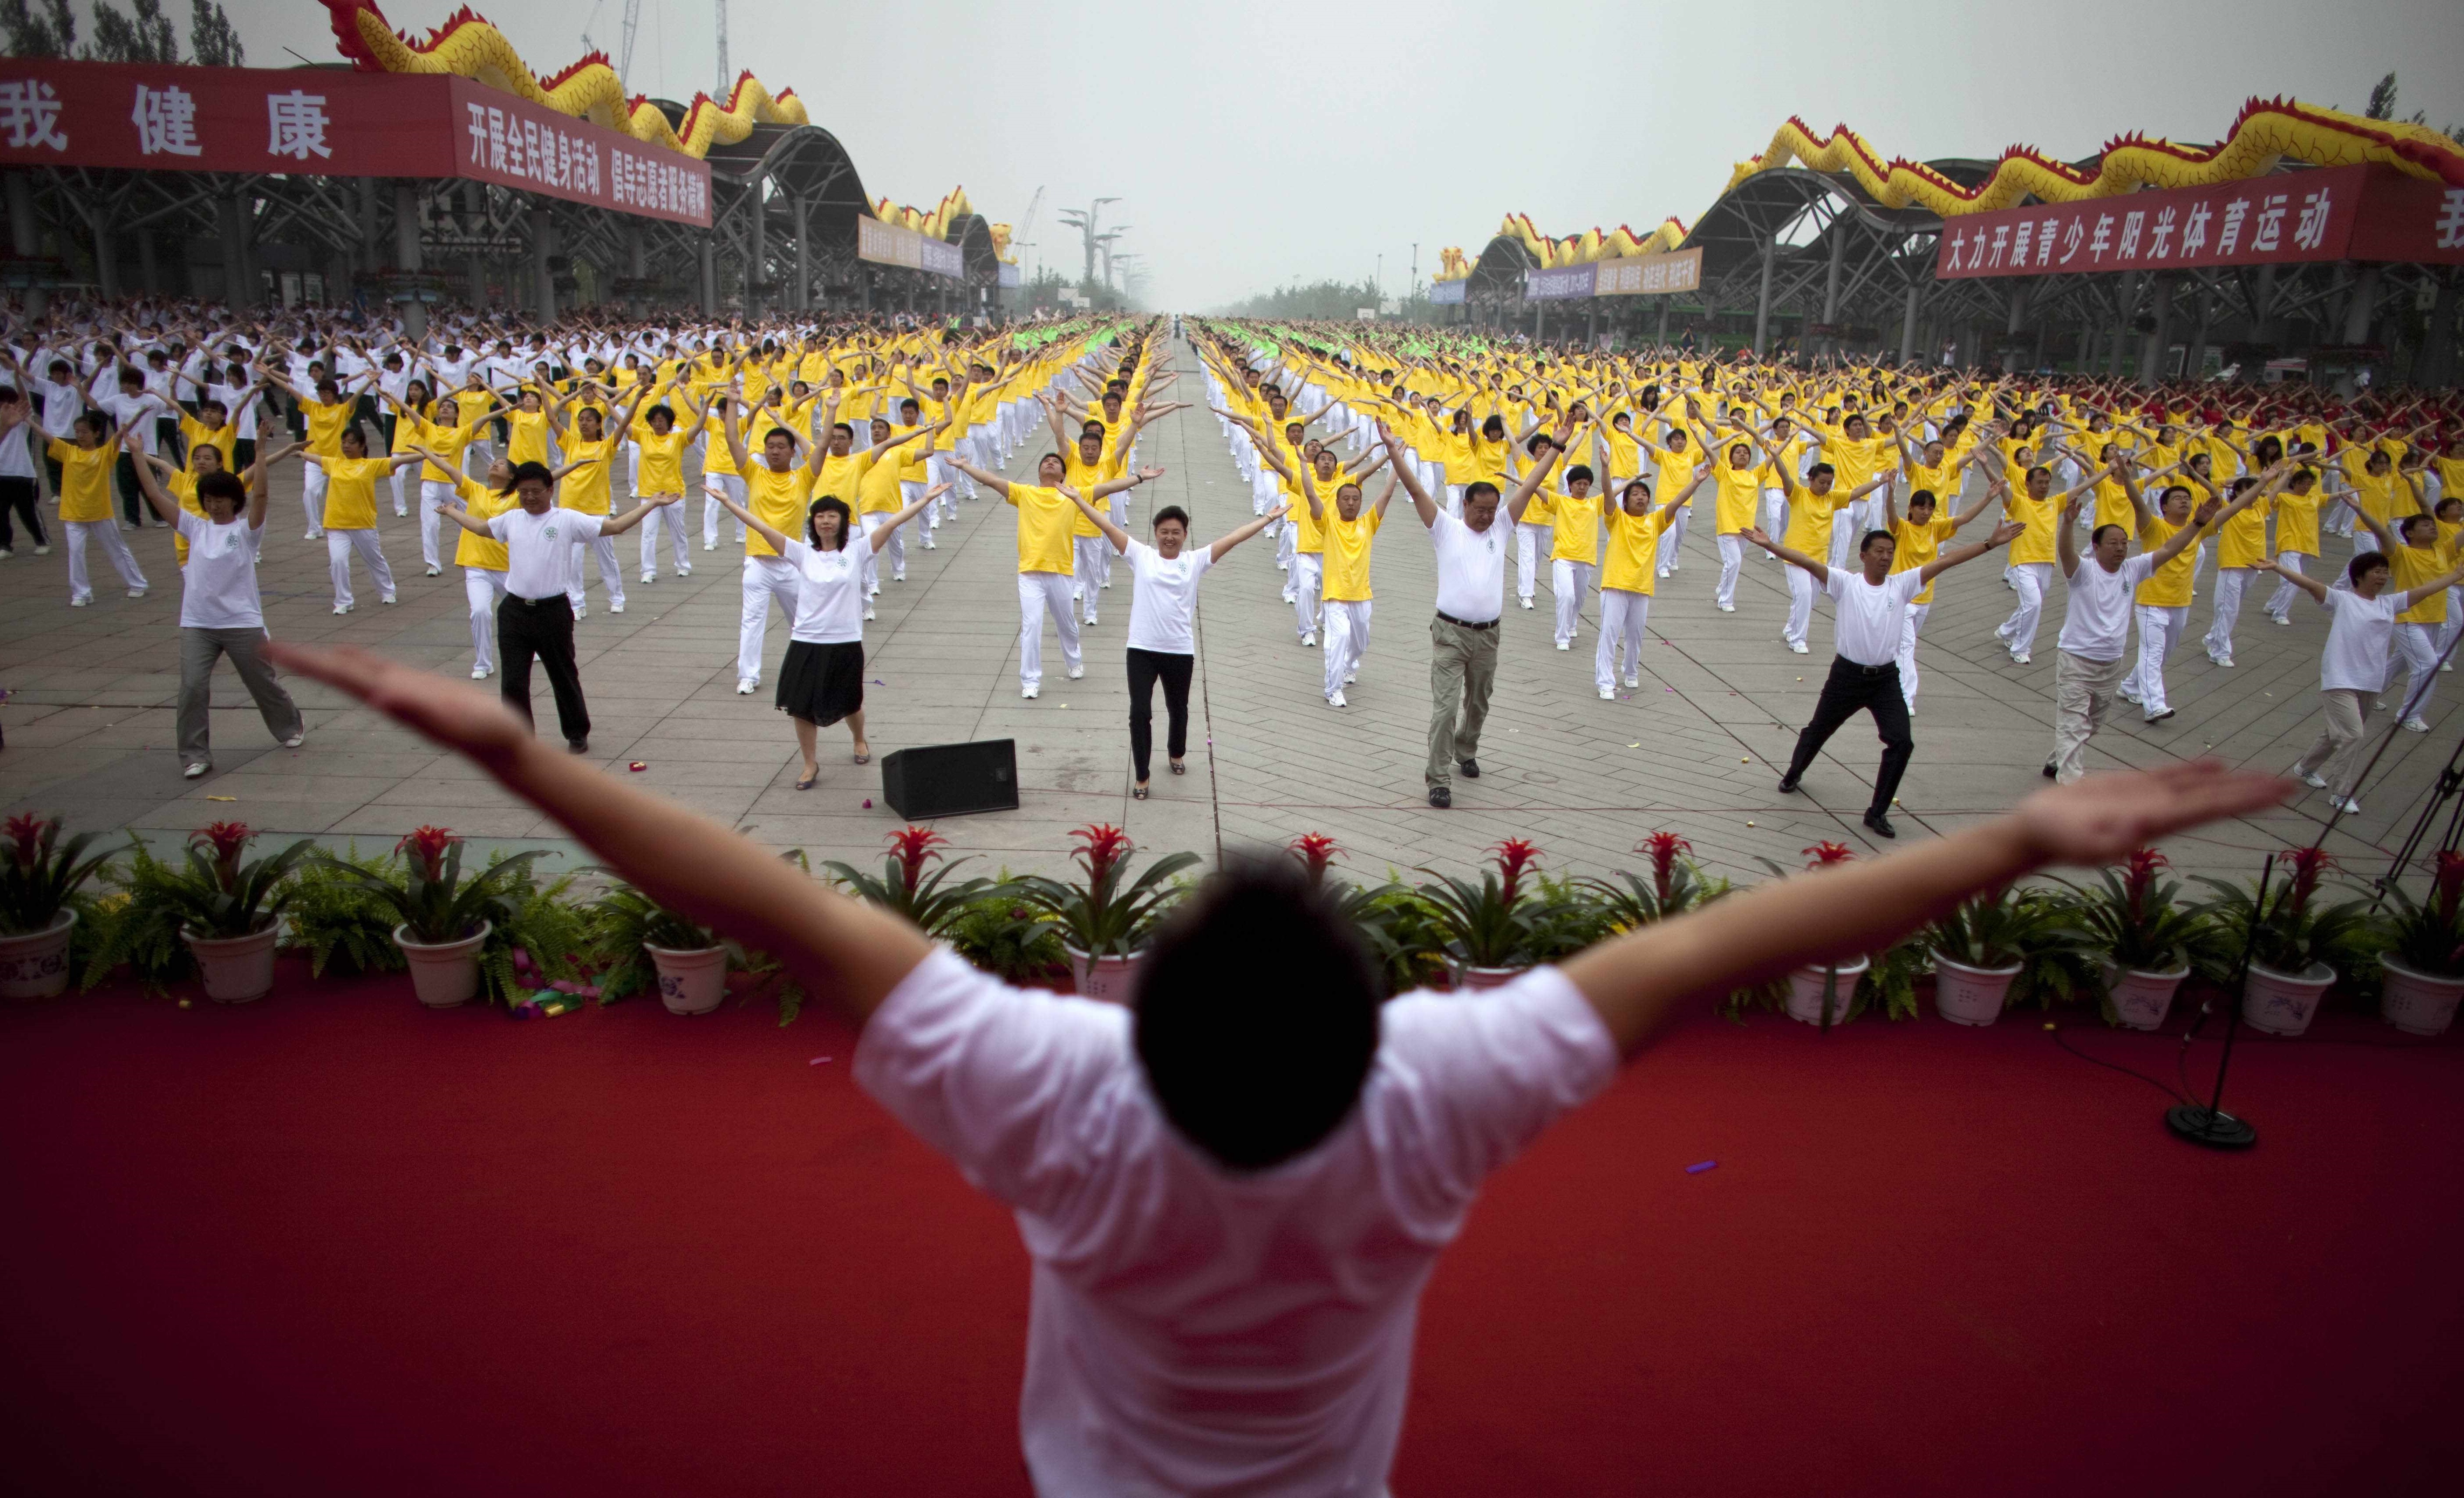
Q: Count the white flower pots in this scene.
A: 11